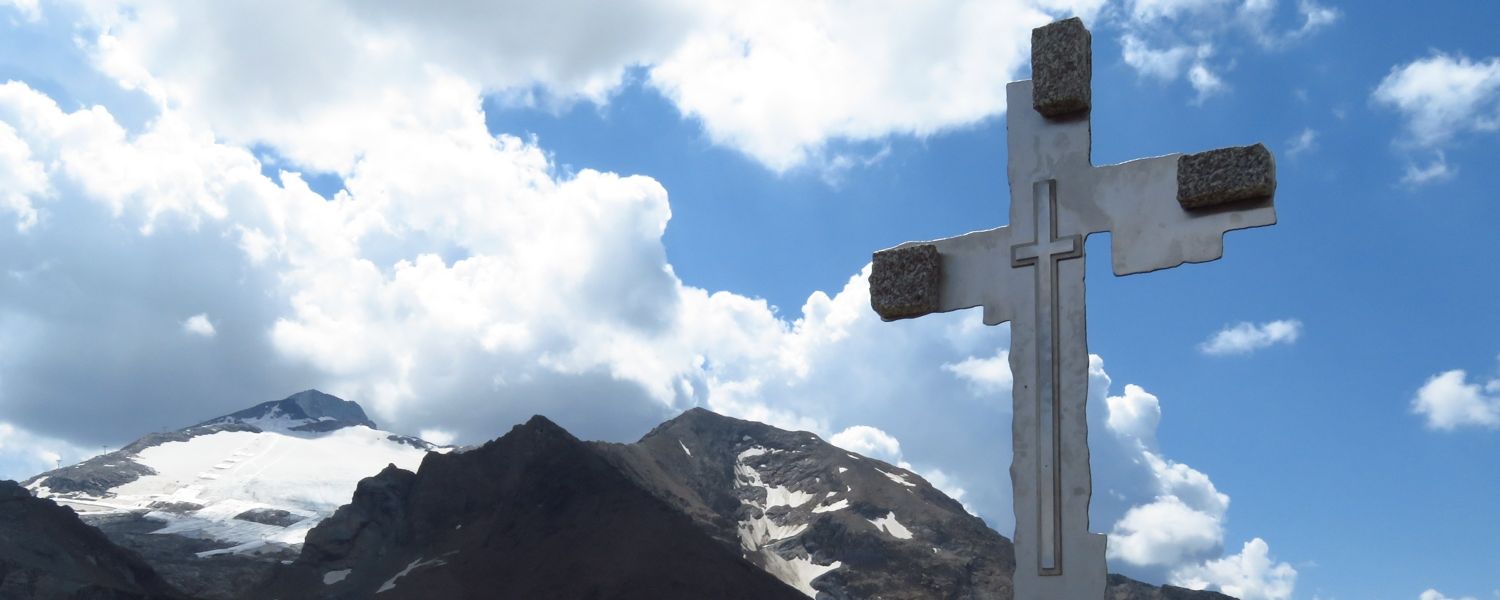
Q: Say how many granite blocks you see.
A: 3